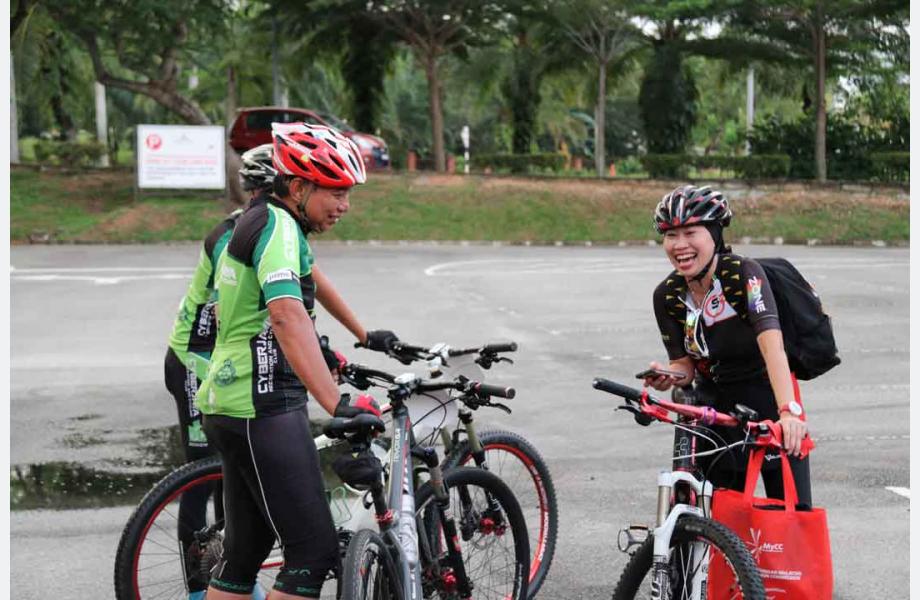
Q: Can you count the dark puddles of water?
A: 1